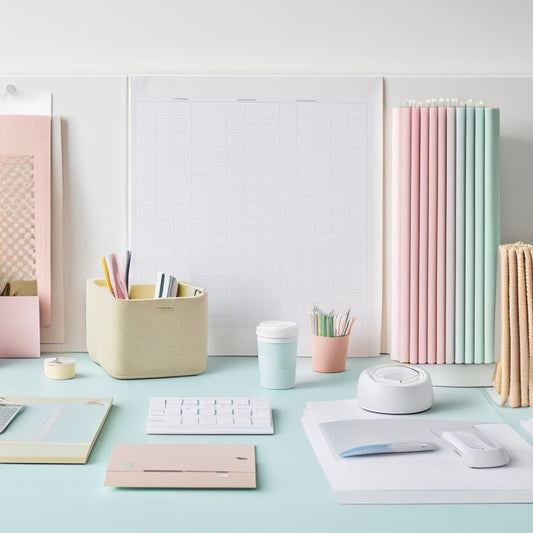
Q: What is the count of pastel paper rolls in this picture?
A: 11